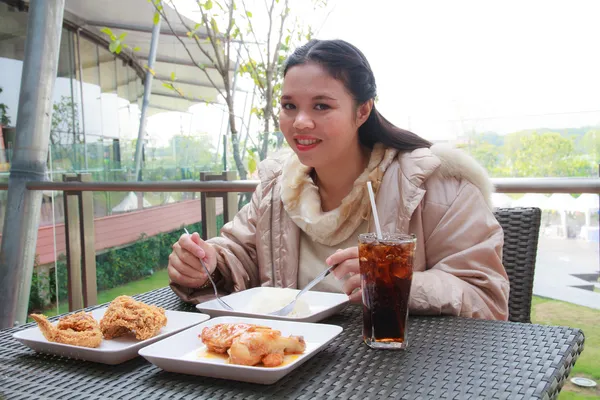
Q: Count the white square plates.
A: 3